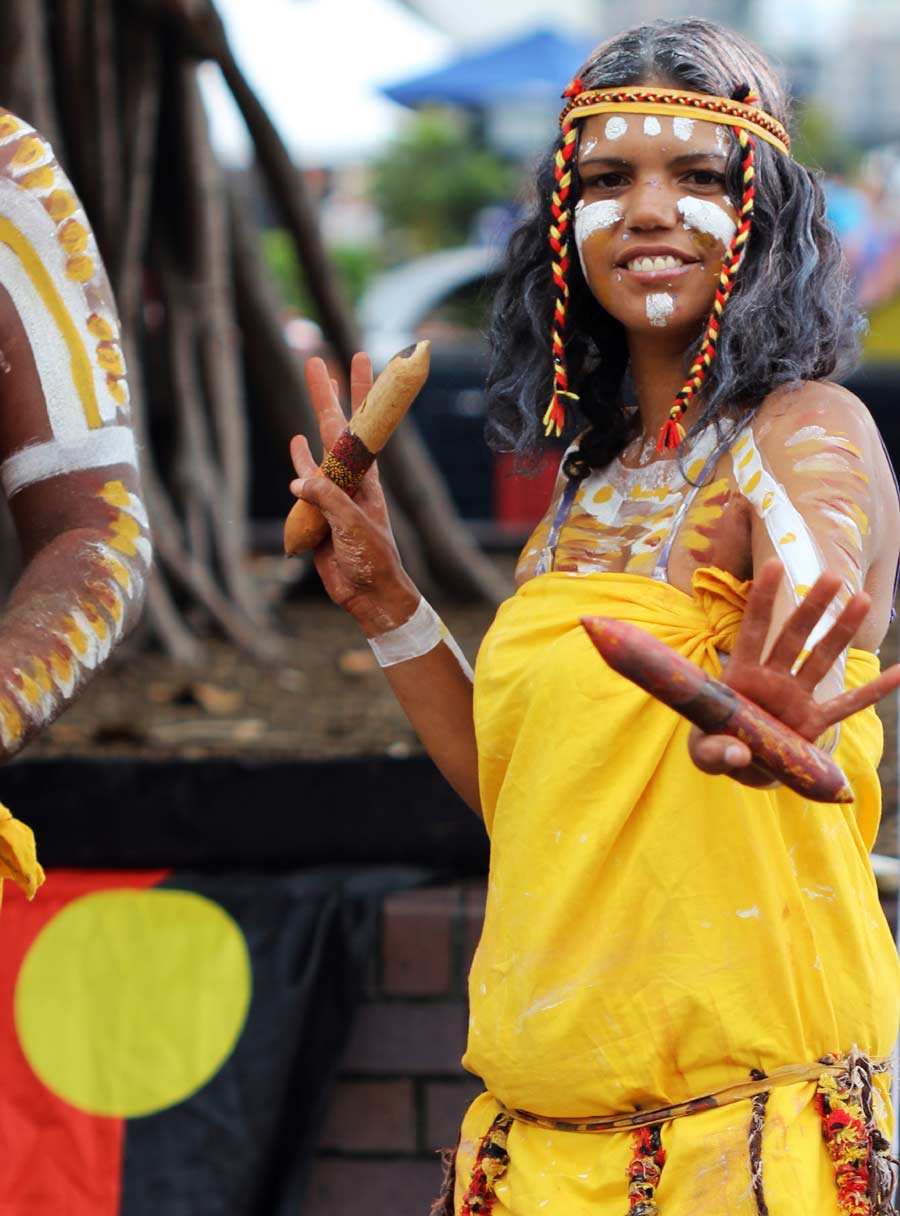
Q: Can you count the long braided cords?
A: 2